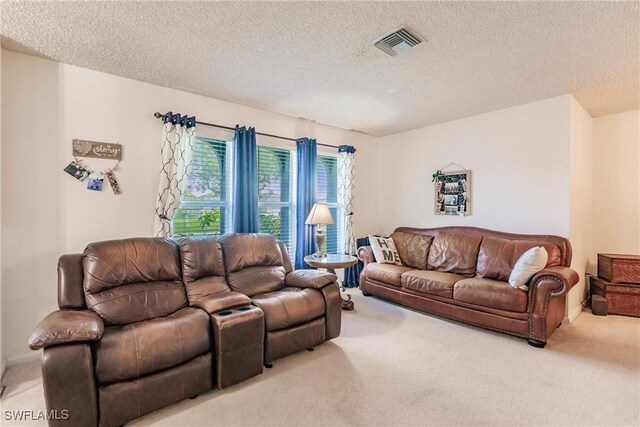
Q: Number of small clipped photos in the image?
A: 3